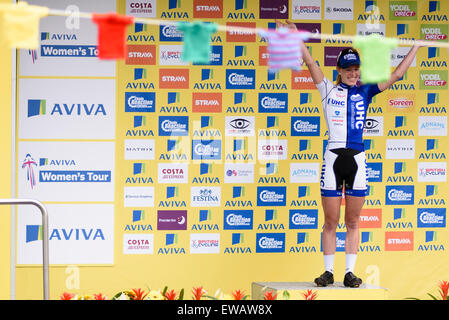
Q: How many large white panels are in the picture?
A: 4